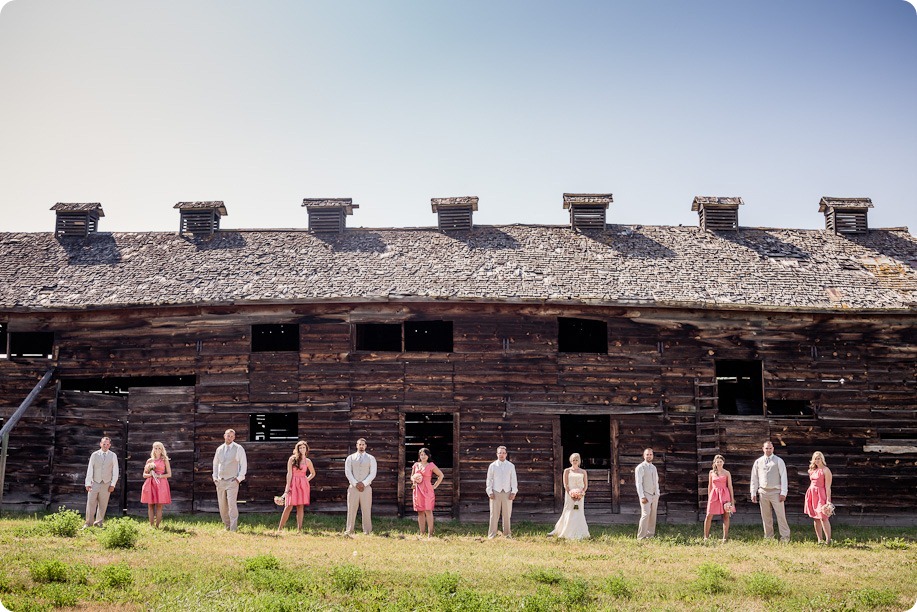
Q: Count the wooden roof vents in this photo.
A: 7